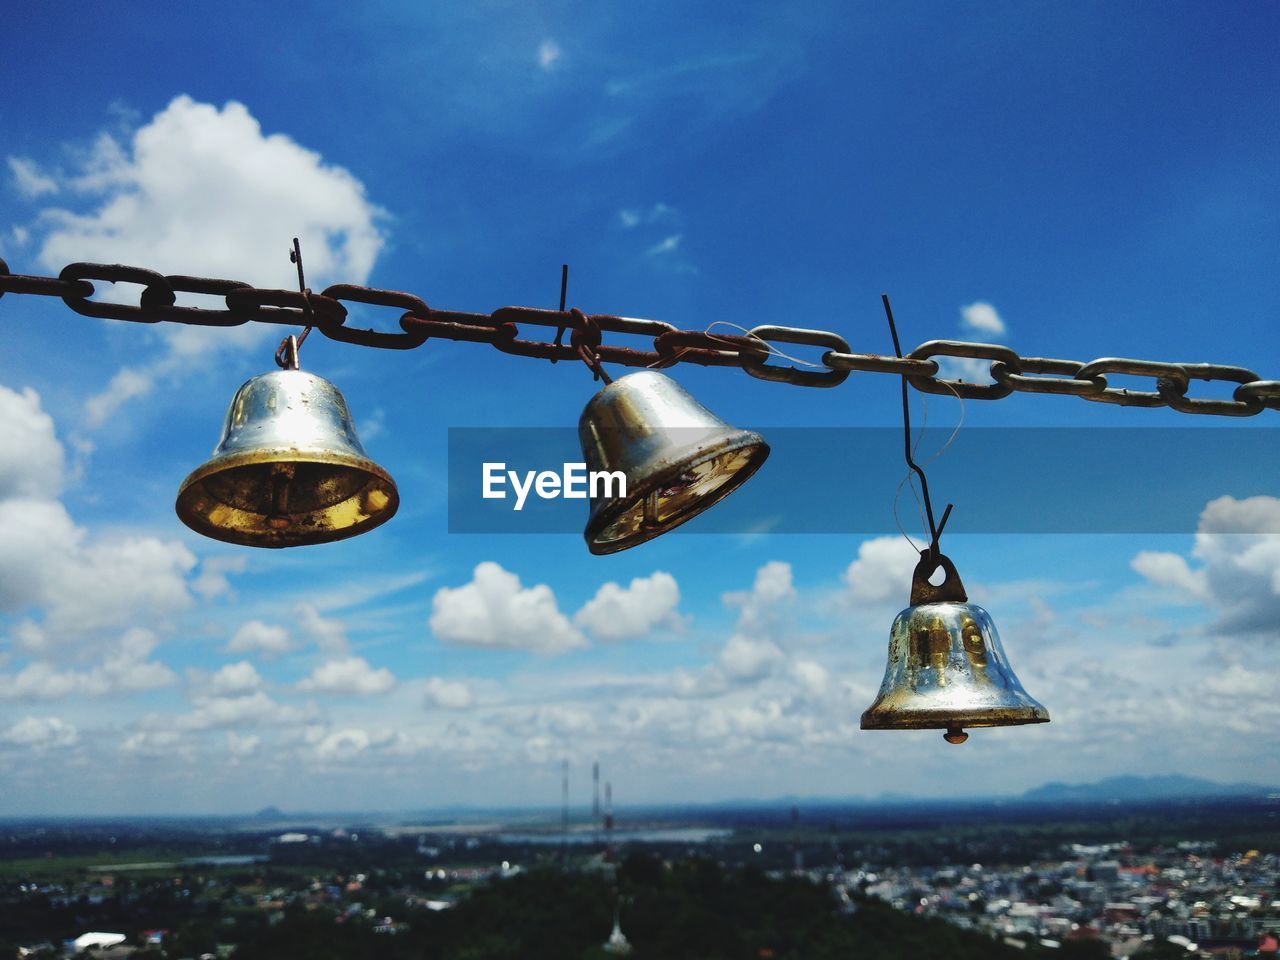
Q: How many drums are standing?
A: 0